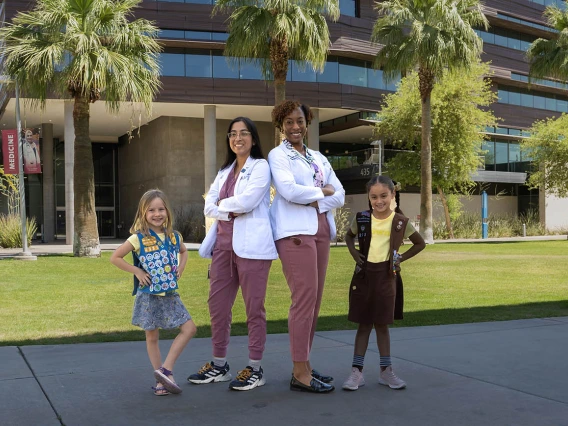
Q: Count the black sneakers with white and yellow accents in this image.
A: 2